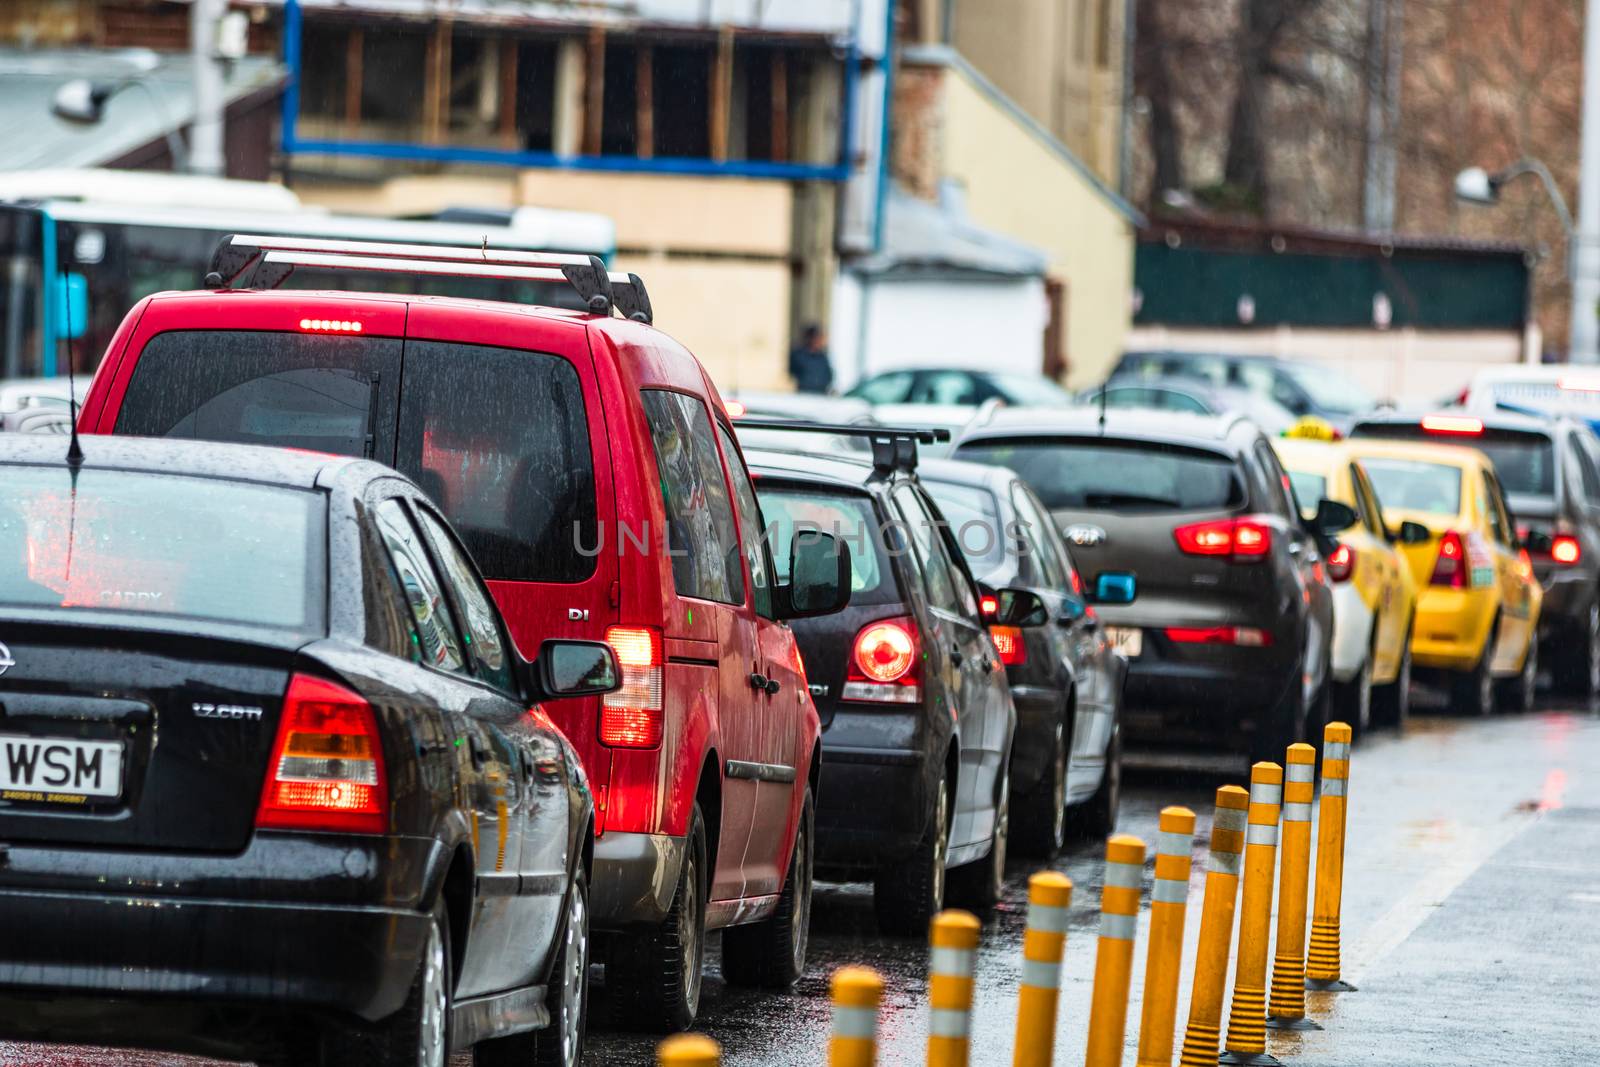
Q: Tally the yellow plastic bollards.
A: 10